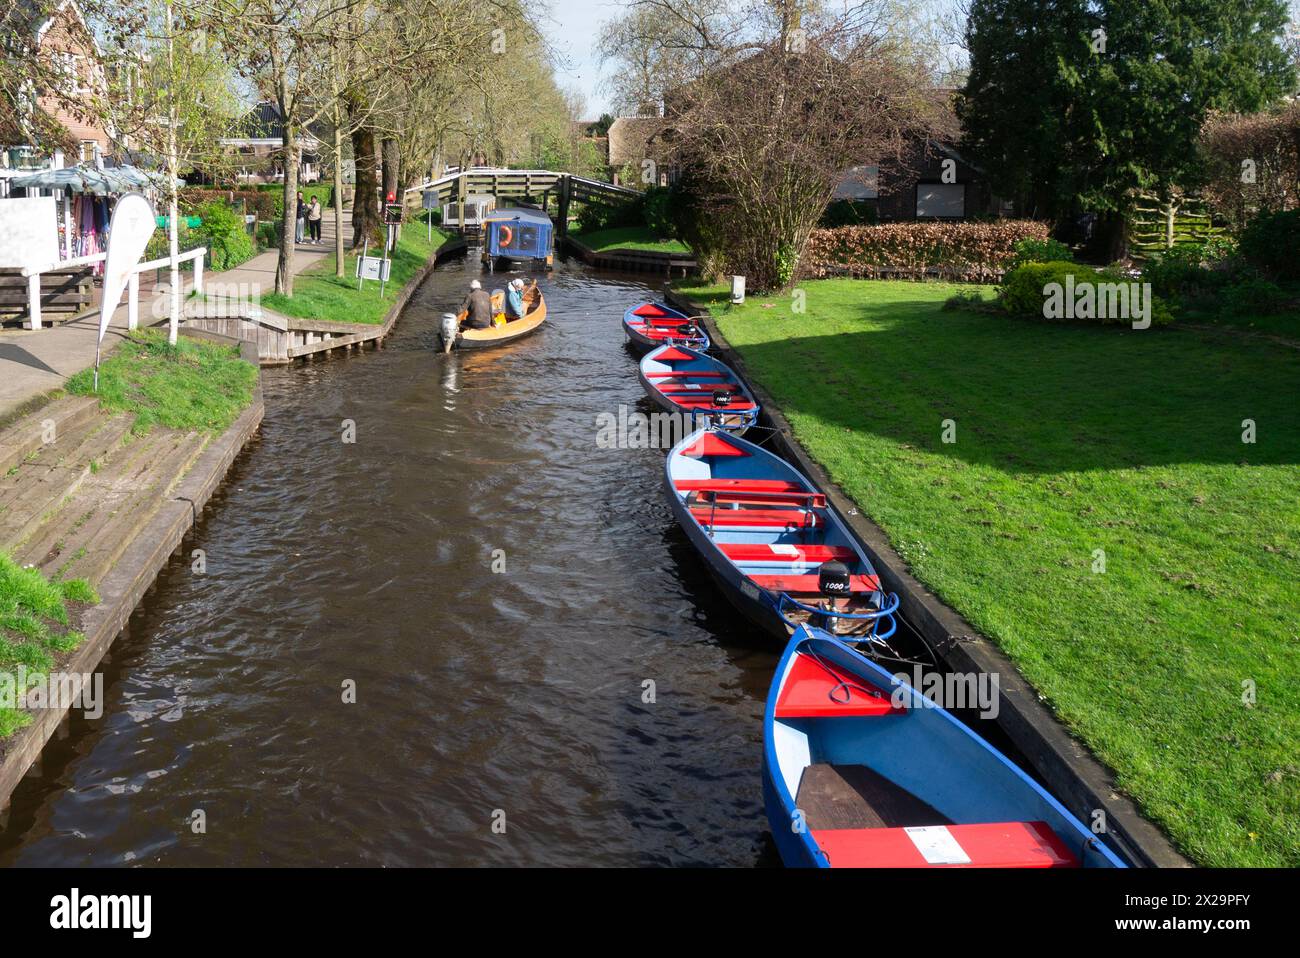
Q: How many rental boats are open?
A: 4